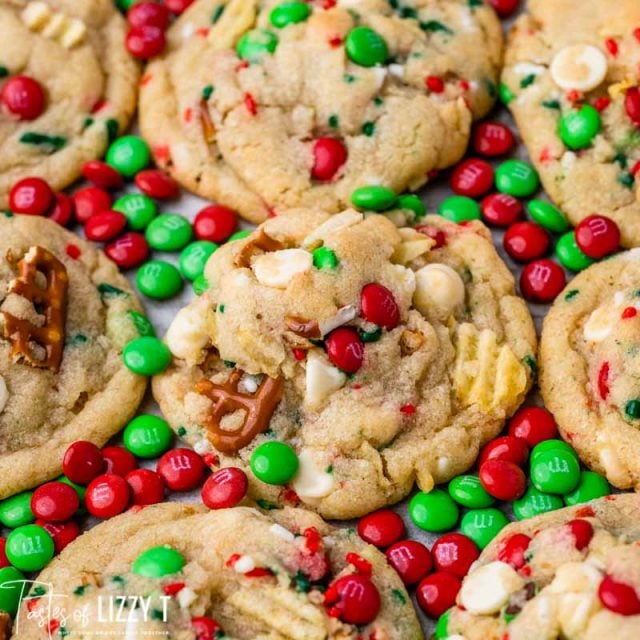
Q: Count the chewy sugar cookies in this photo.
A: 8